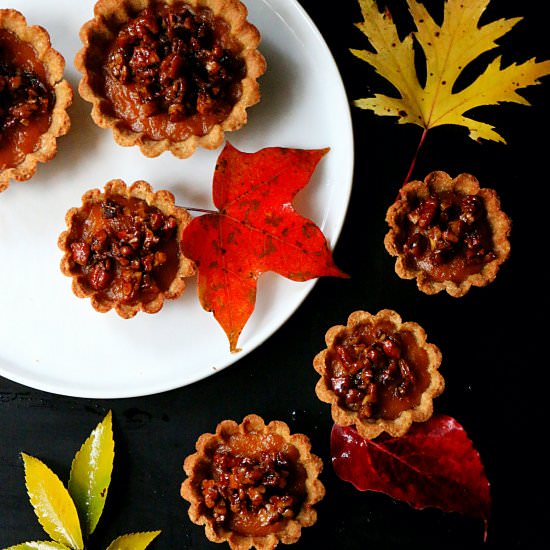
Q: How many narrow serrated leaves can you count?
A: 4